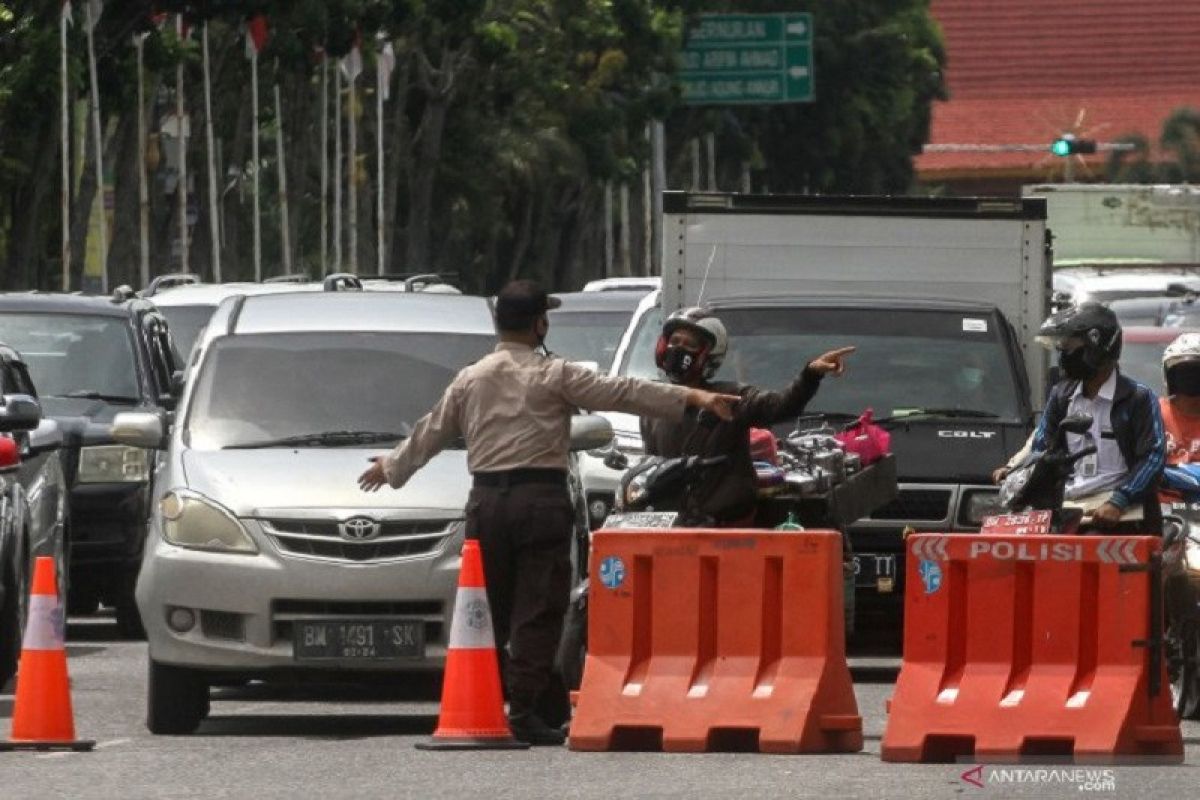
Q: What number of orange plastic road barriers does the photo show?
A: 2